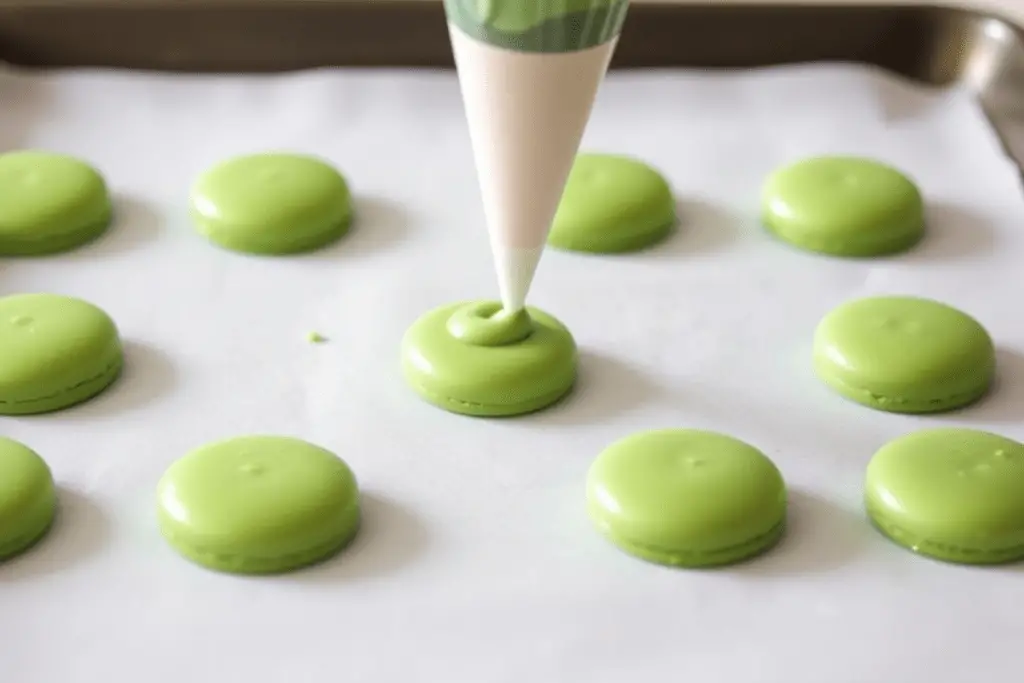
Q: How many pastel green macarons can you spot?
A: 11